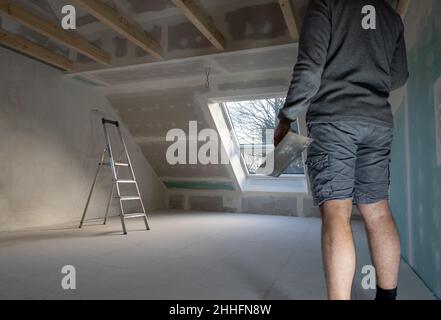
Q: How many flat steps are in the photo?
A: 4